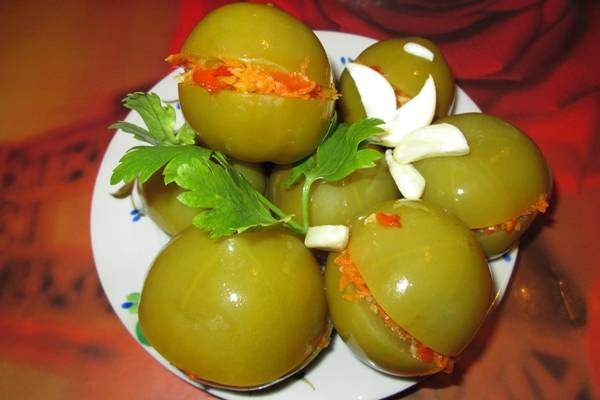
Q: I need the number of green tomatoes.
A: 7